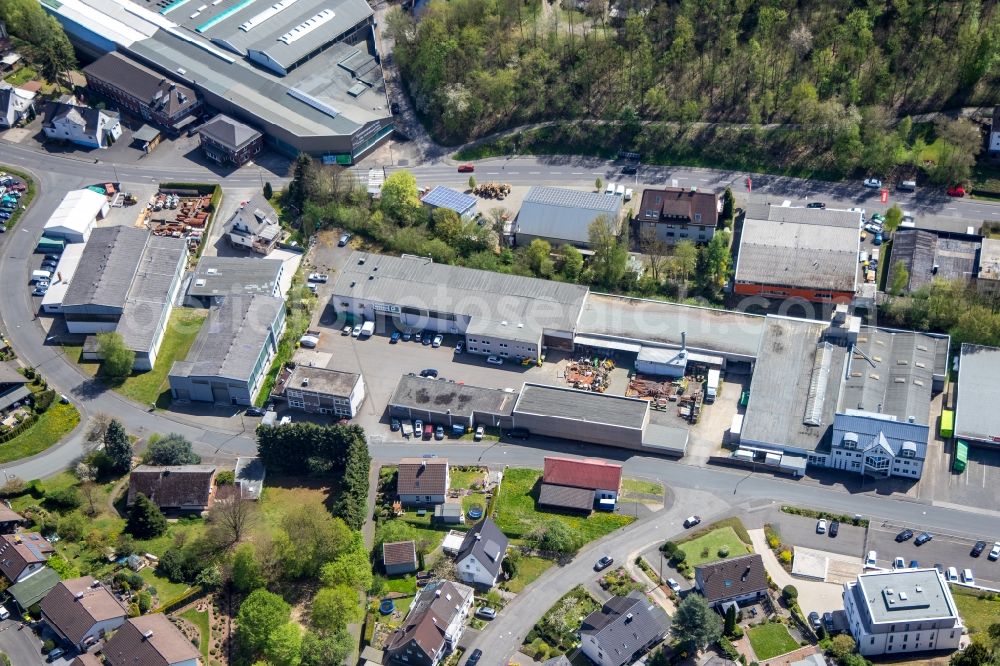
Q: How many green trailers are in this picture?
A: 2